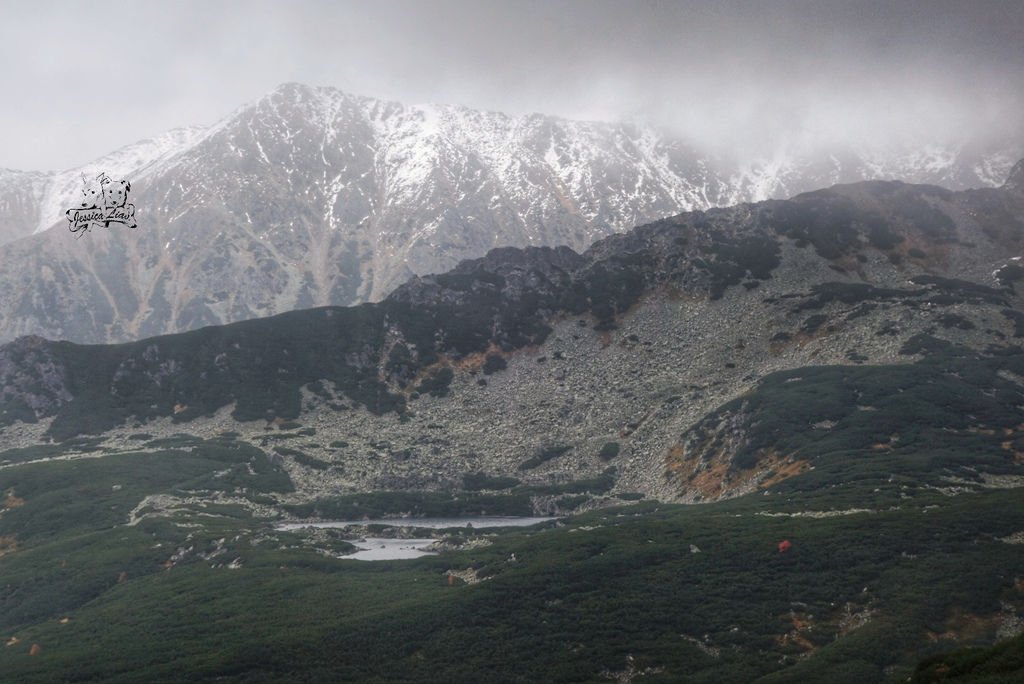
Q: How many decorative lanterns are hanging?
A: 0